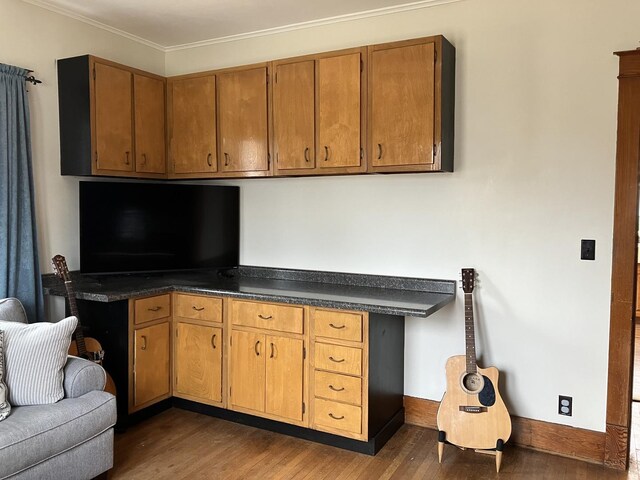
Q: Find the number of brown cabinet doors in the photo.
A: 11